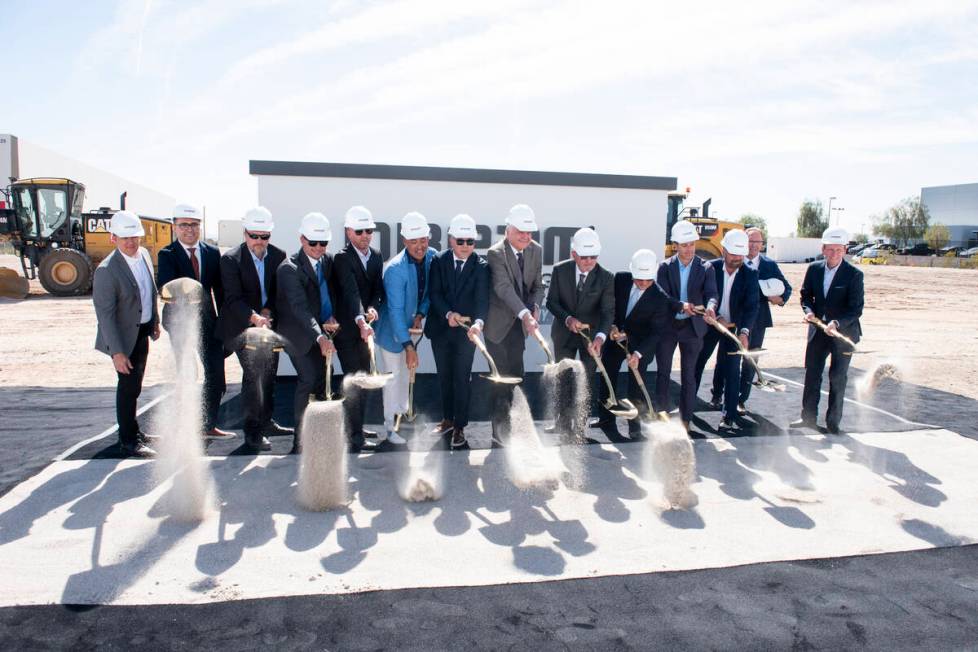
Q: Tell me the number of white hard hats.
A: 14